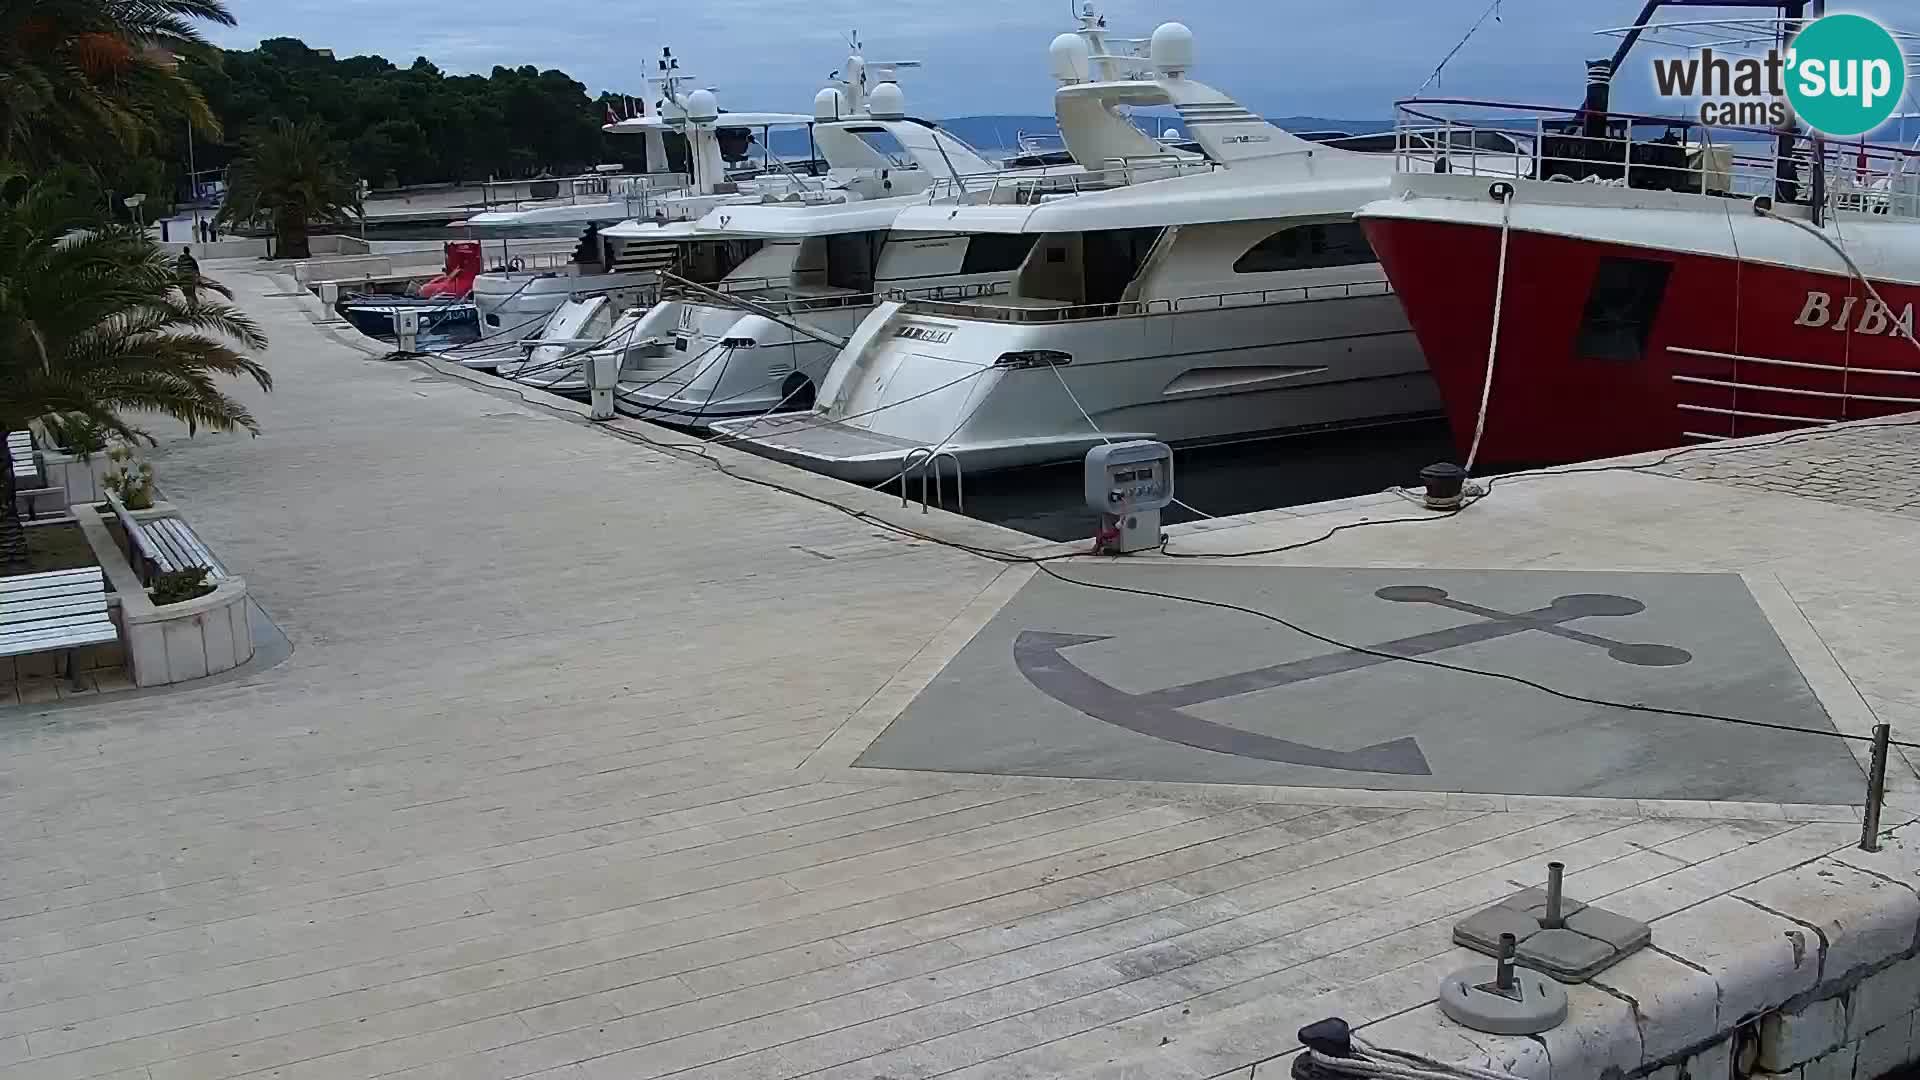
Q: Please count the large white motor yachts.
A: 4